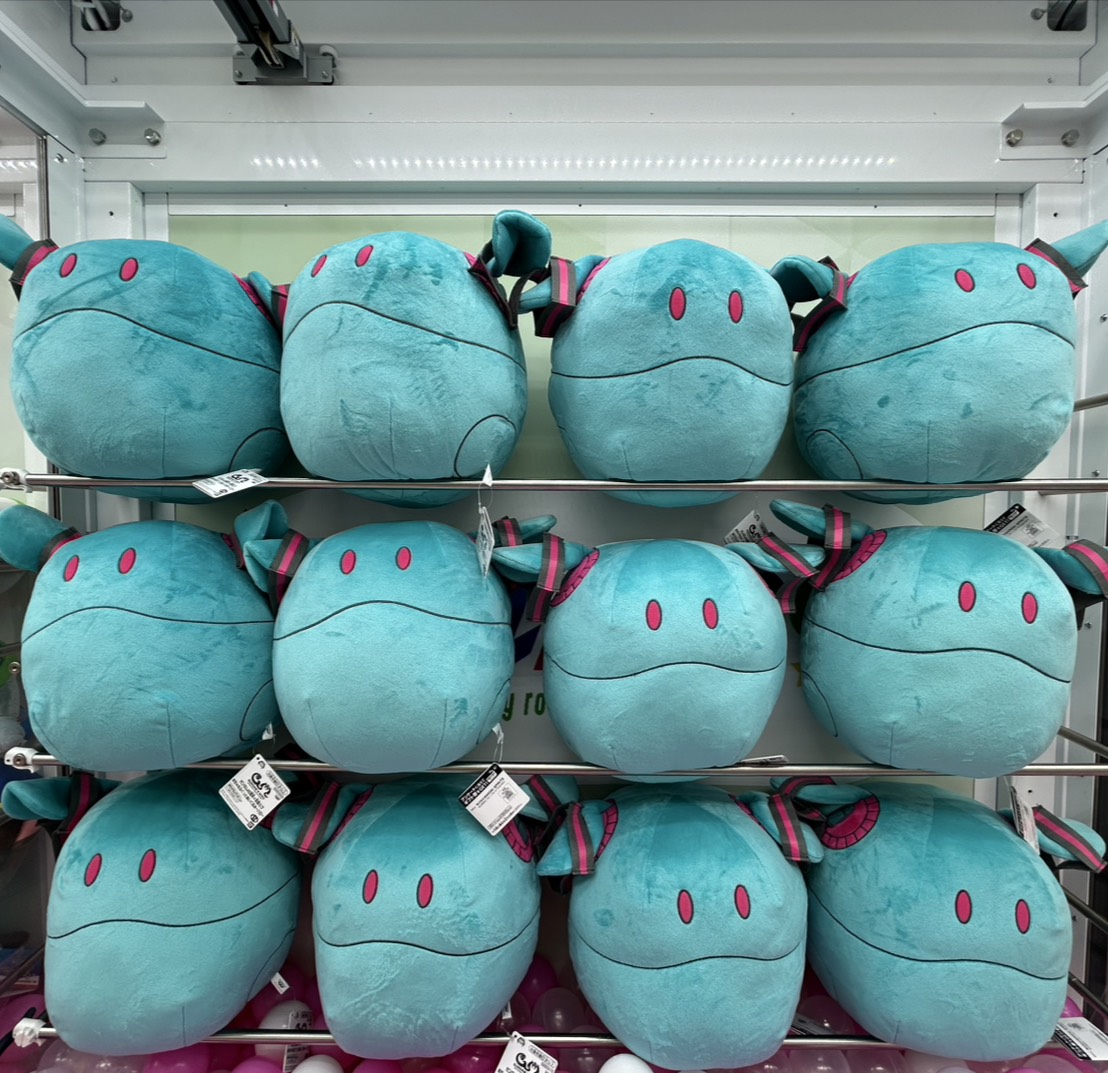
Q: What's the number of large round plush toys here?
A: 12